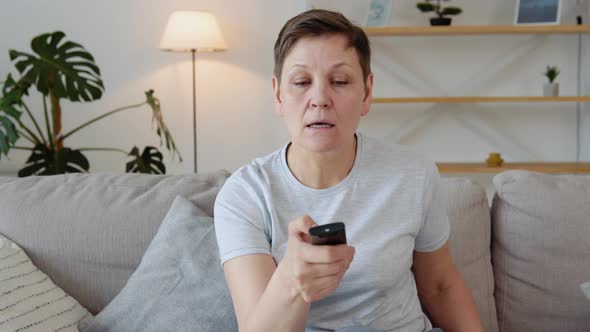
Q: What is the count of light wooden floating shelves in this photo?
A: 3